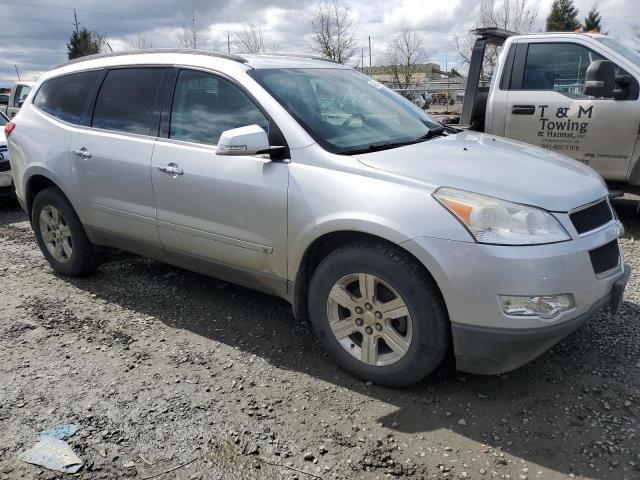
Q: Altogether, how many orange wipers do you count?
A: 0